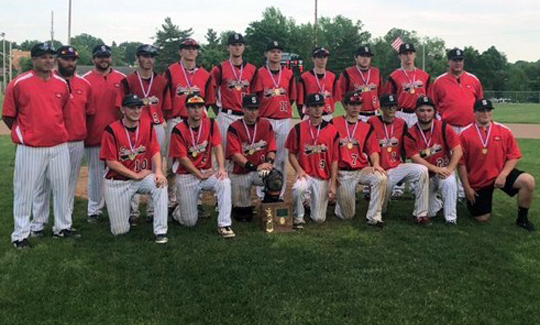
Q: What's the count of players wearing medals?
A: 15